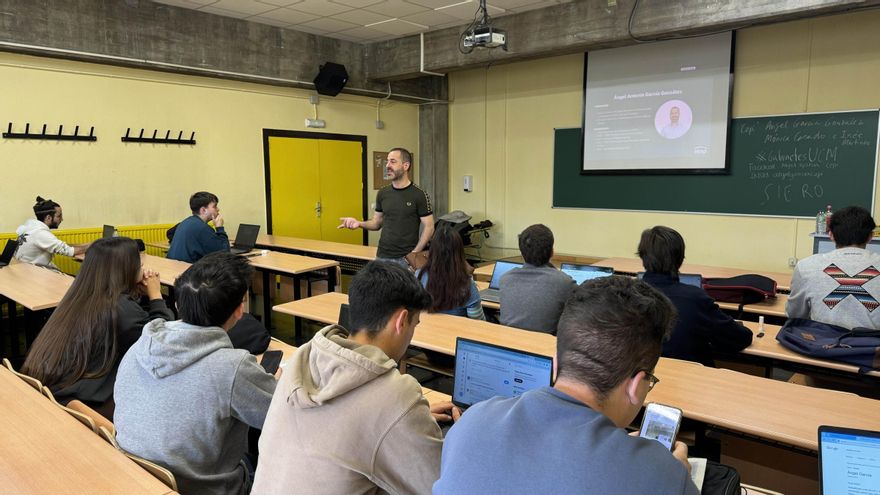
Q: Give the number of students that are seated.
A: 10